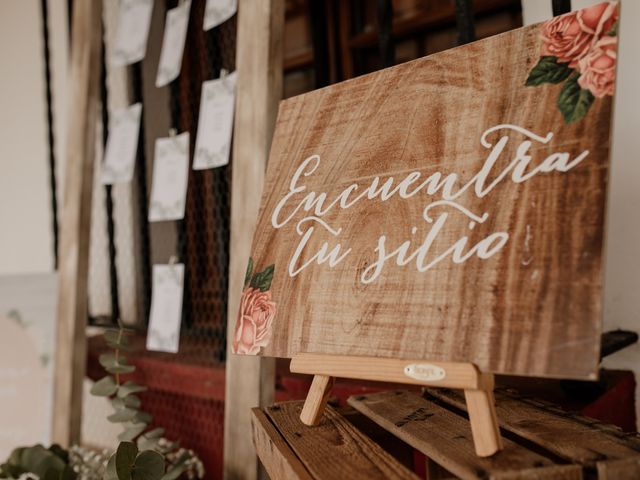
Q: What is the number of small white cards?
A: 7